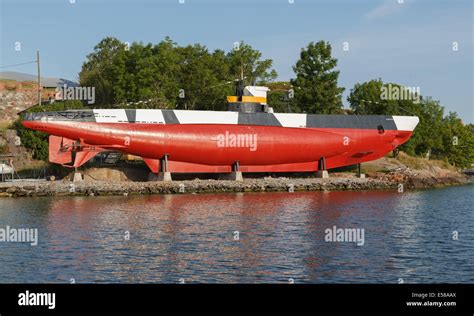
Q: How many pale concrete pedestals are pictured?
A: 5